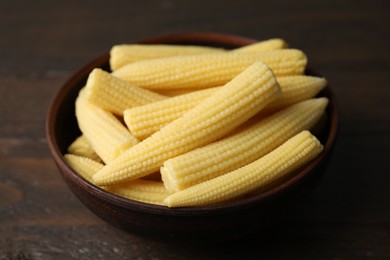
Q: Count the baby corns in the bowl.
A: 12